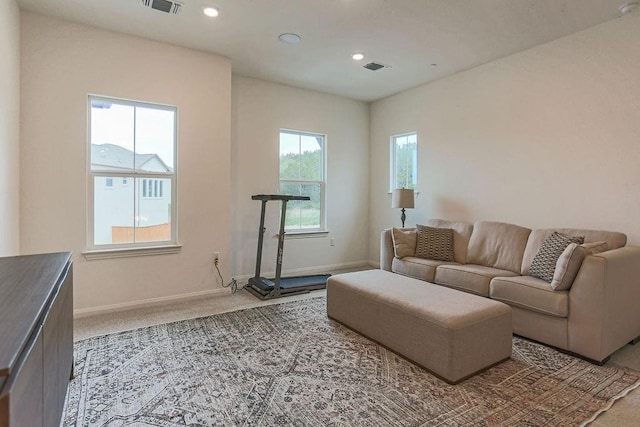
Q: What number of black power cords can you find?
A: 1